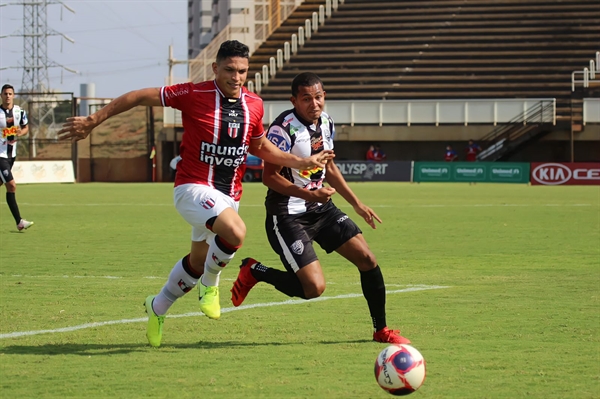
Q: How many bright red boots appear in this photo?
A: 2